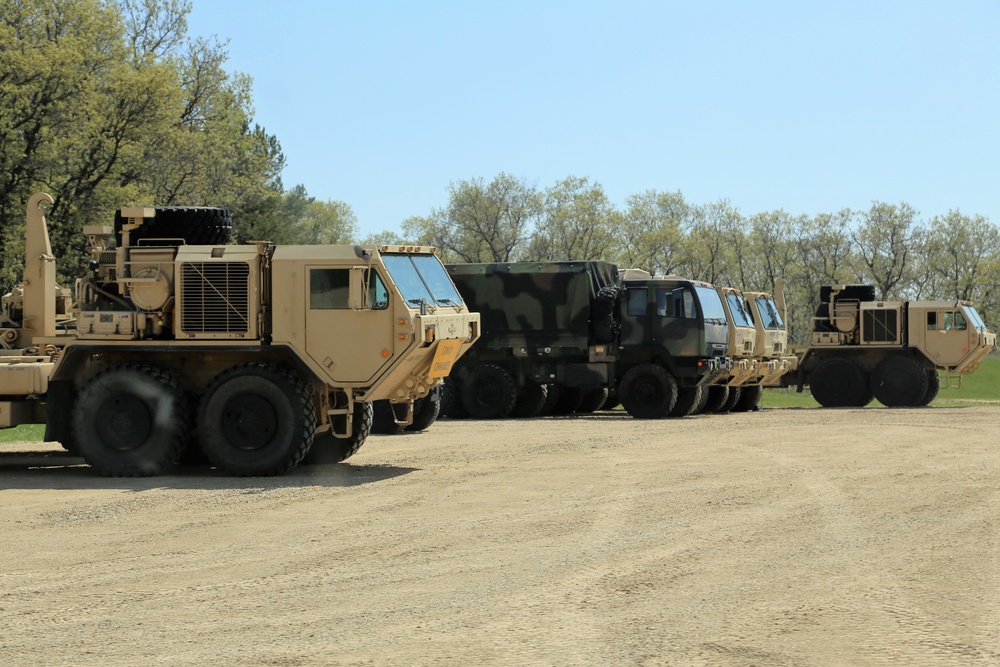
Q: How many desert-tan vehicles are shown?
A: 4